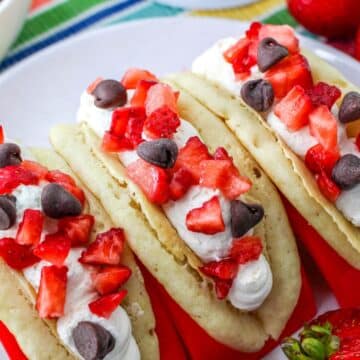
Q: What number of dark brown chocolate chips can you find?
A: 11